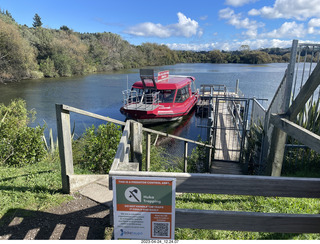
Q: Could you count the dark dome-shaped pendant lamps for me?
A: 0